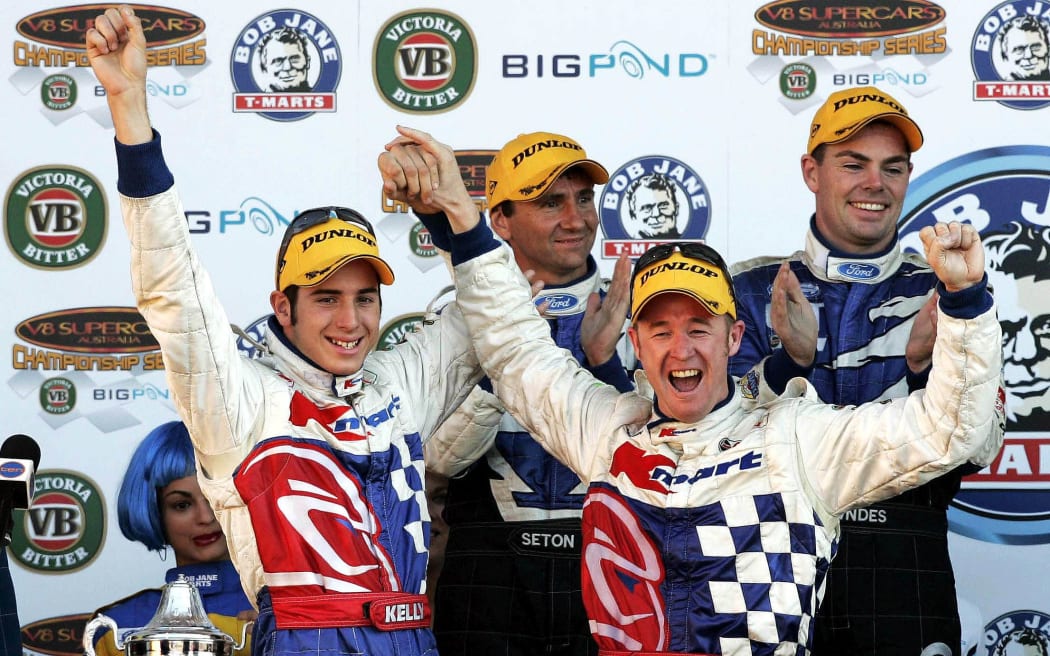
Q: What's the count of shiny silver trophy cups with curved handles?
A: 1